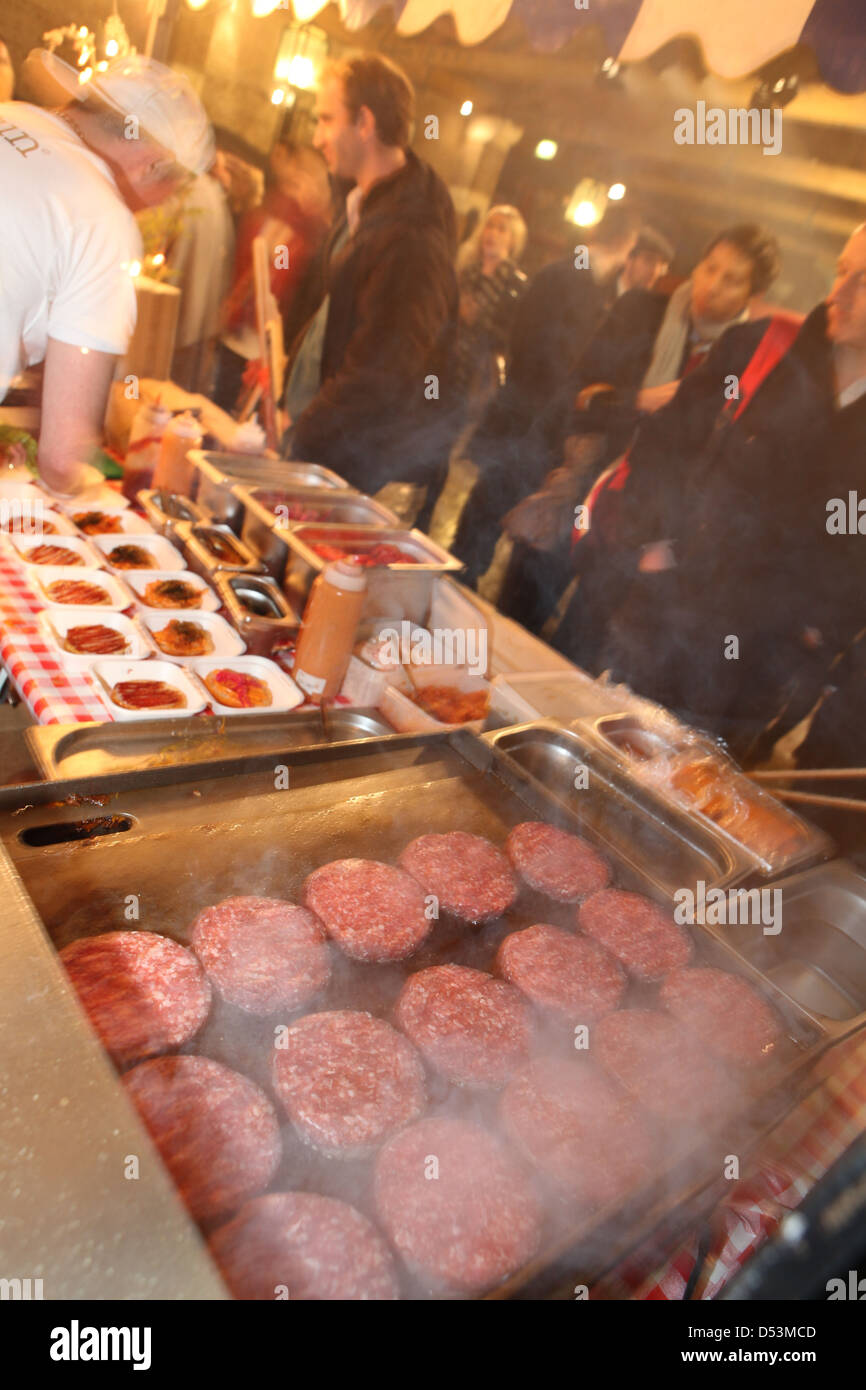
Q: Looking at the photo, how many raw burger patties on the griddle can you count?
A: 15